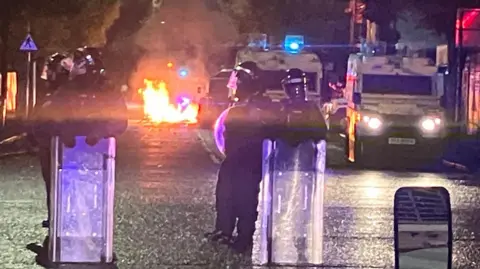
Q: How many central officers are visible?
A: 2